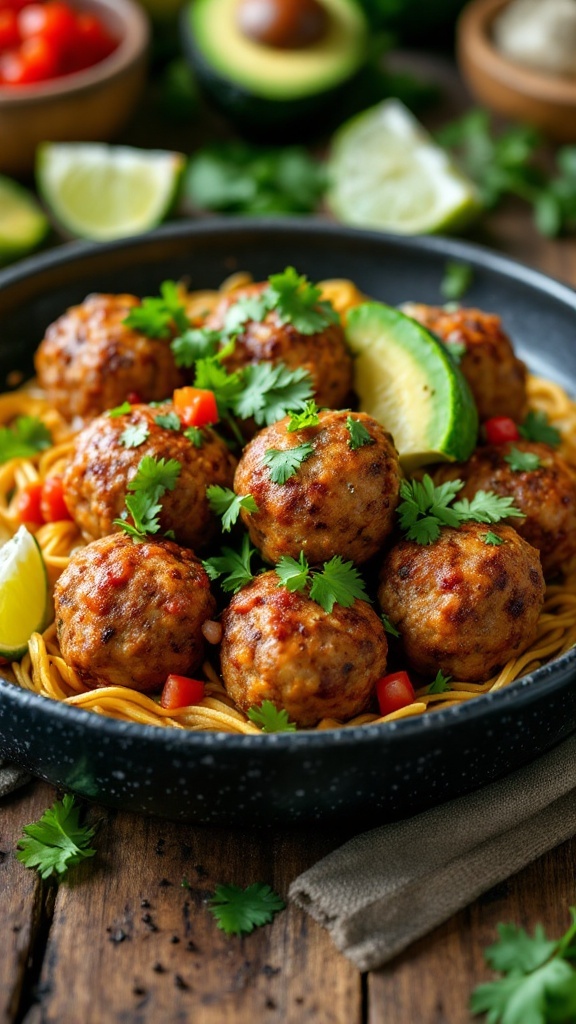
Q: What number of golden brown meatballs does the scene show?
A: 9